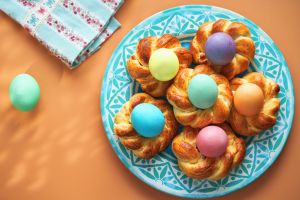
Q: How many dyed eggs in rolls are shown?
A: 6